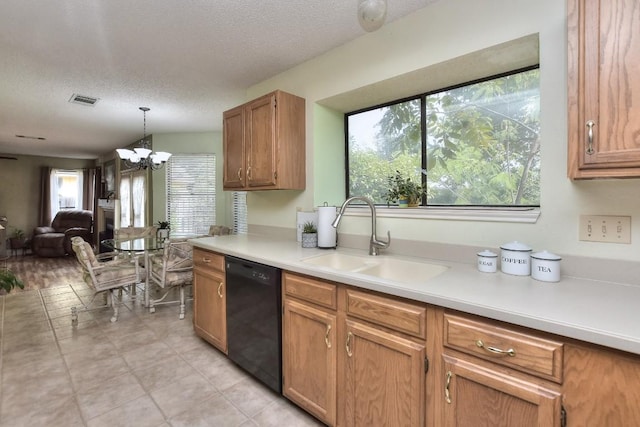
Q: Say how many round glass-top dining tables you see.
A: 1